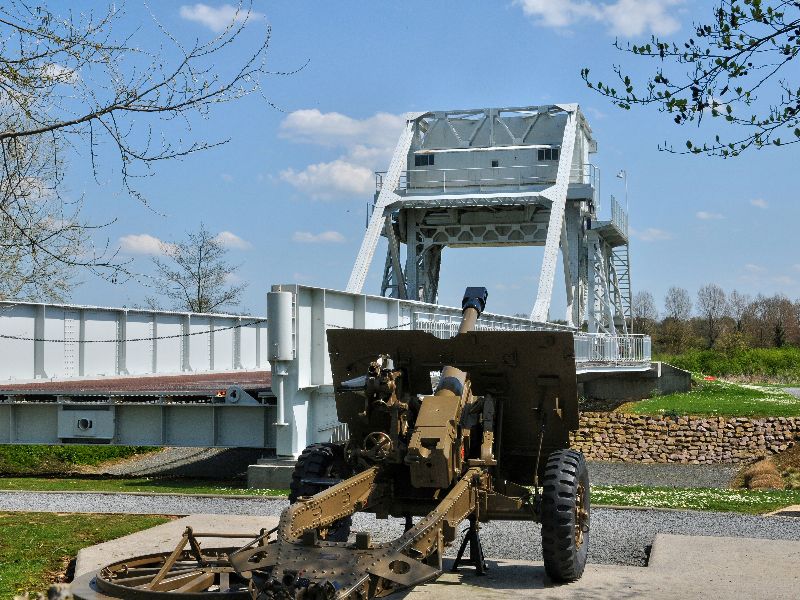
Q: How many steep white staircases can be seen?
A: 1